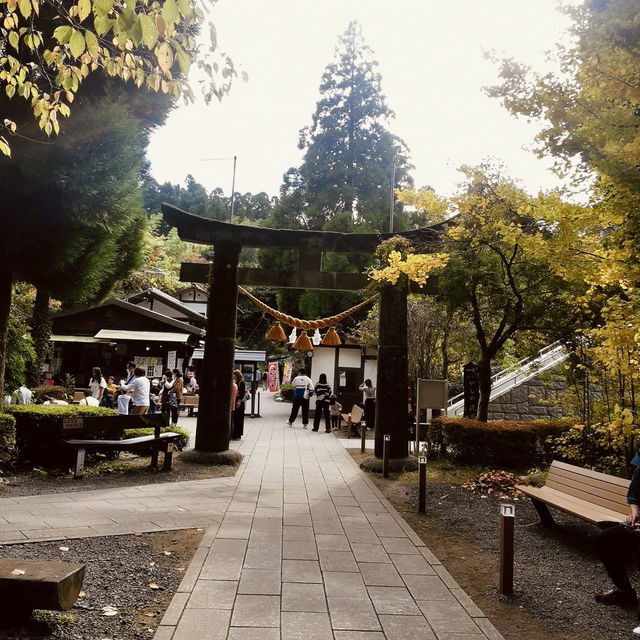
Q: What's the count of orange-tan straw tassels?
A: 3